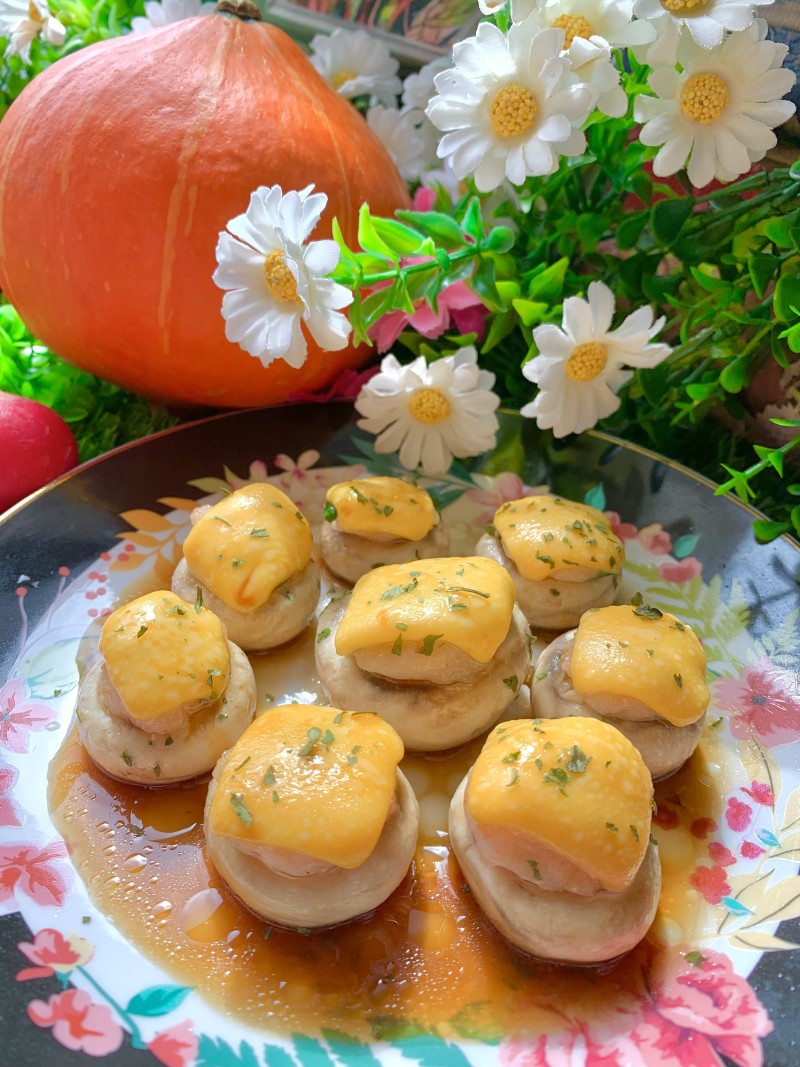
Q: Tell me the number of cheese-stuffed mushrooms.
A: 8